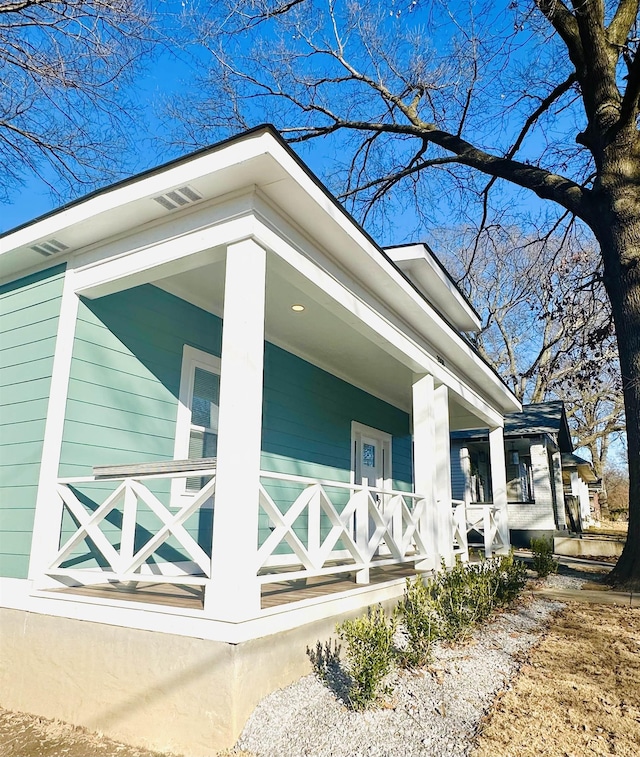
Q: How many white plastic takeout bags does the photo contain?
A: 0